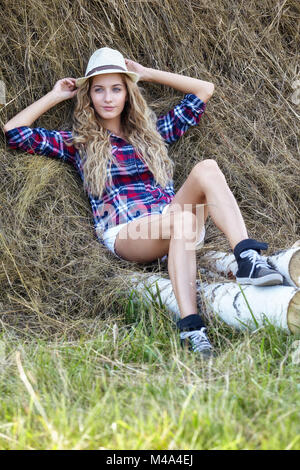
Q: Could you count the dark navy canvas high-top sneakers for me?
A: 2